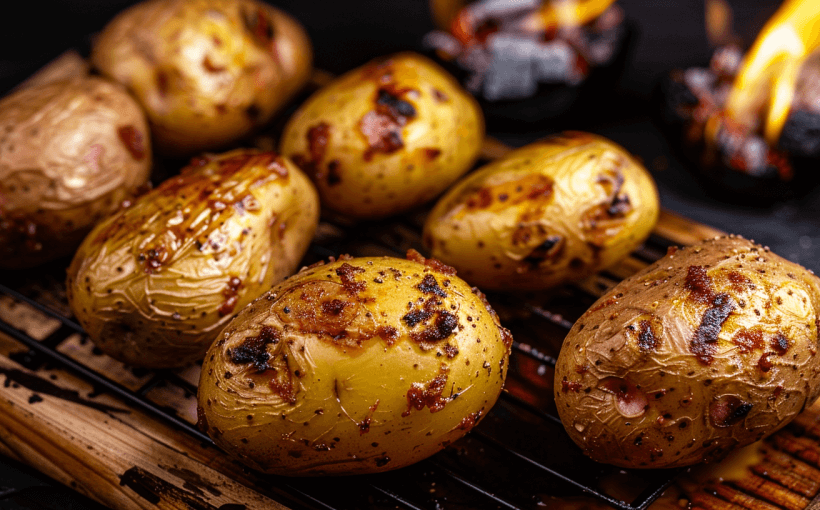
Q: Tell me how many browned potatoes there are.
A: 7